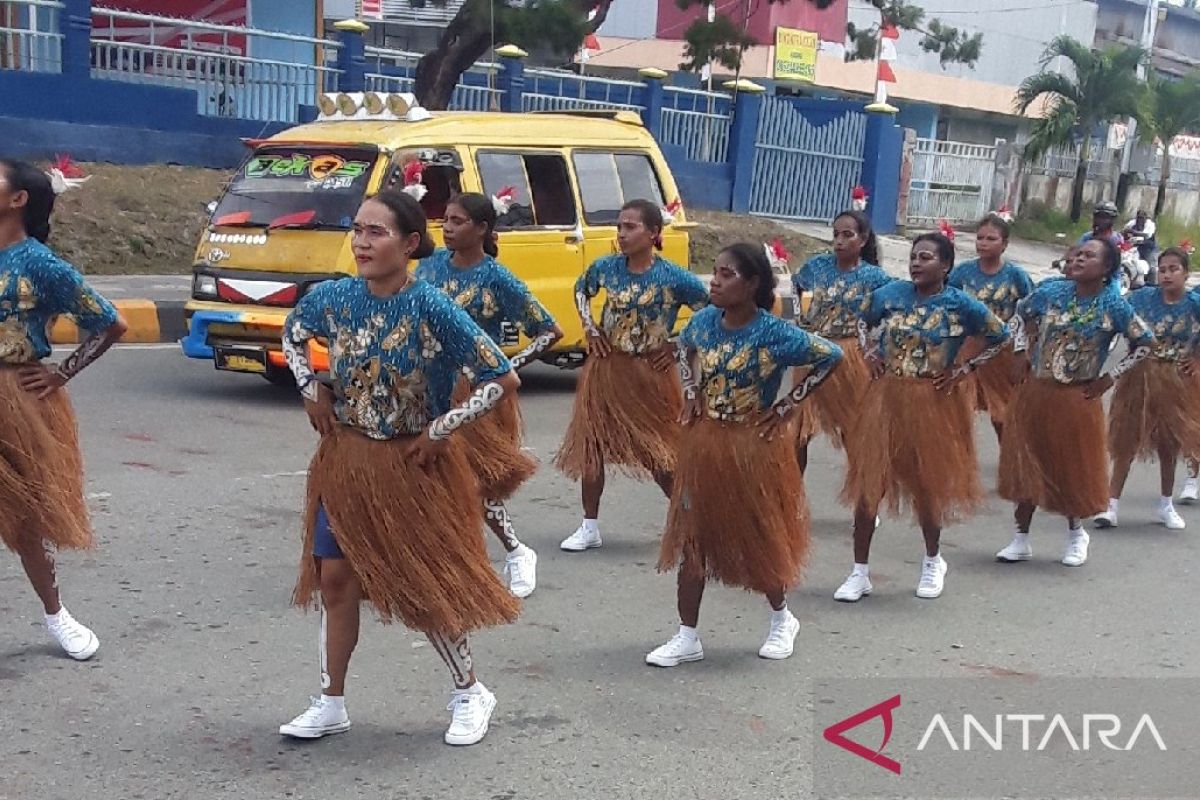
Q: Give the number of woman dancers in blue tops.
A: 10